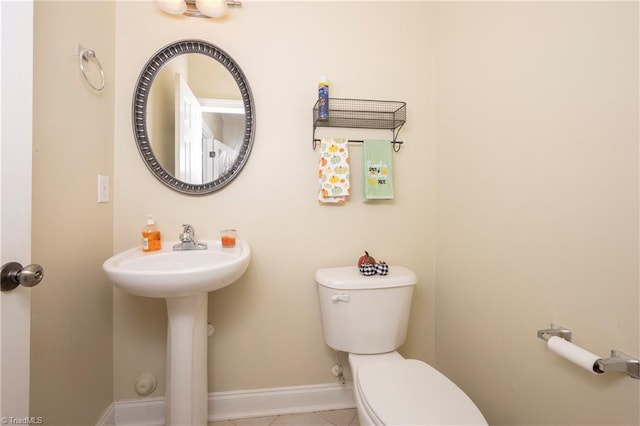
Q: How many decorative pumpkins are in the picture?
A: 3